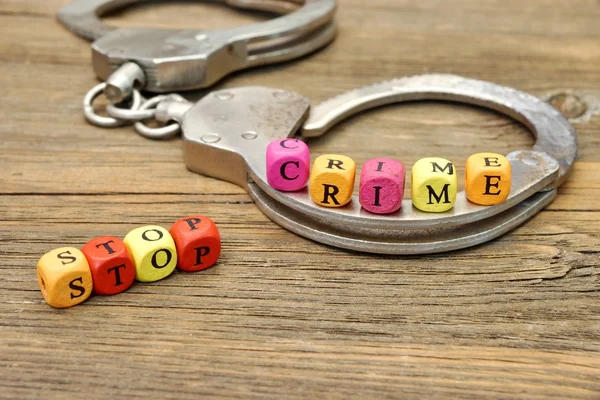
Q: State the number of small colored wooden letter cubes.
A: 9